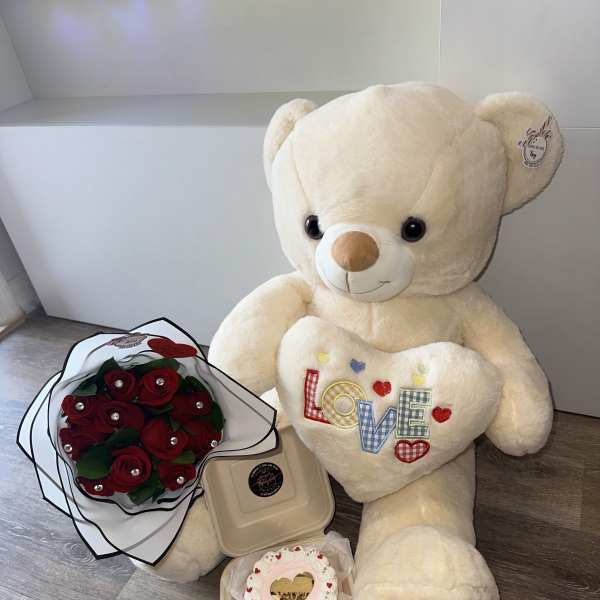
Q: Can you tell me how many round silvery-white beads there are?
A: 11